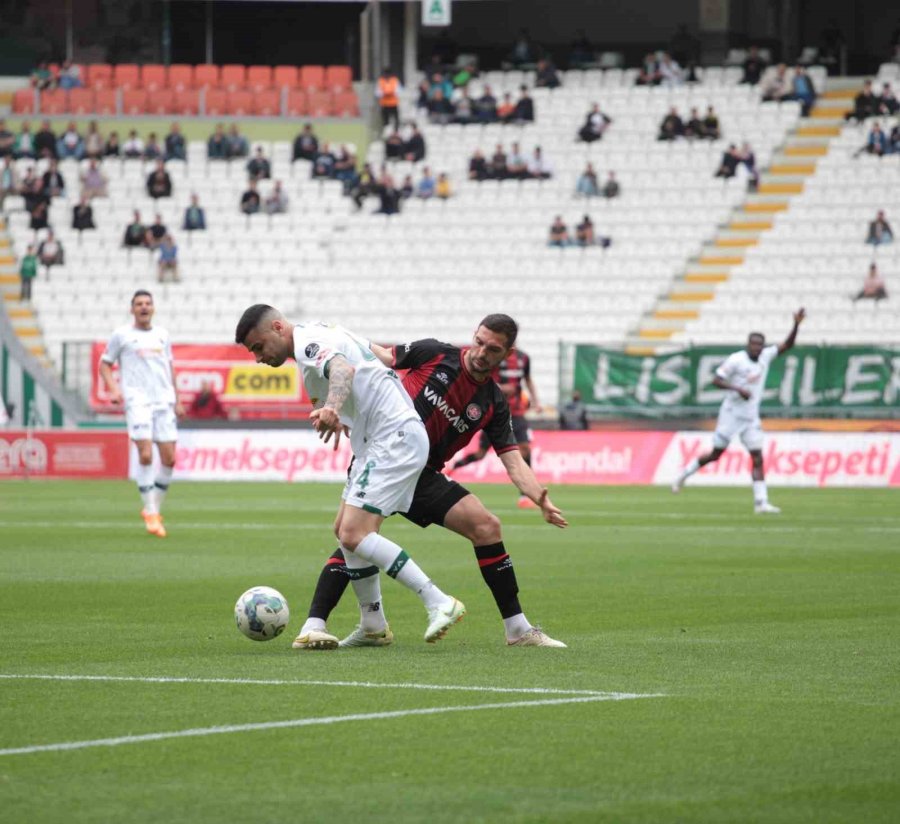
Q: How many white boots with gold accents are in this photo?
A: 4